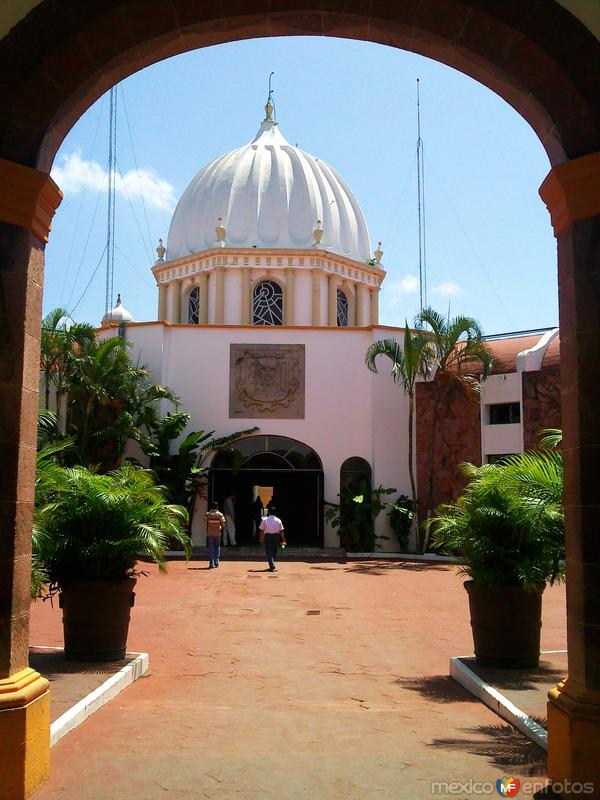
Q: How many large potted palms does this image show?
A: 2